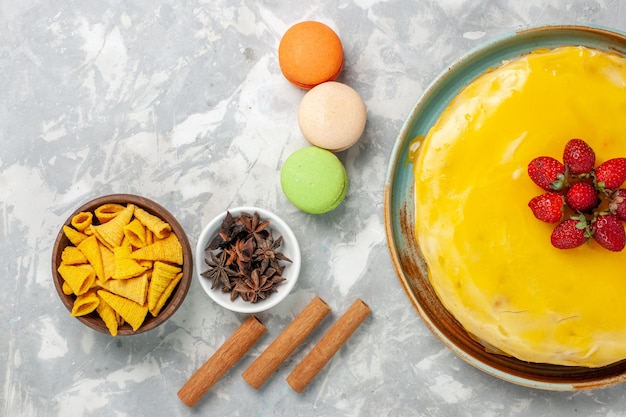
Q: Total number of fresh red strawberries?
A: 8